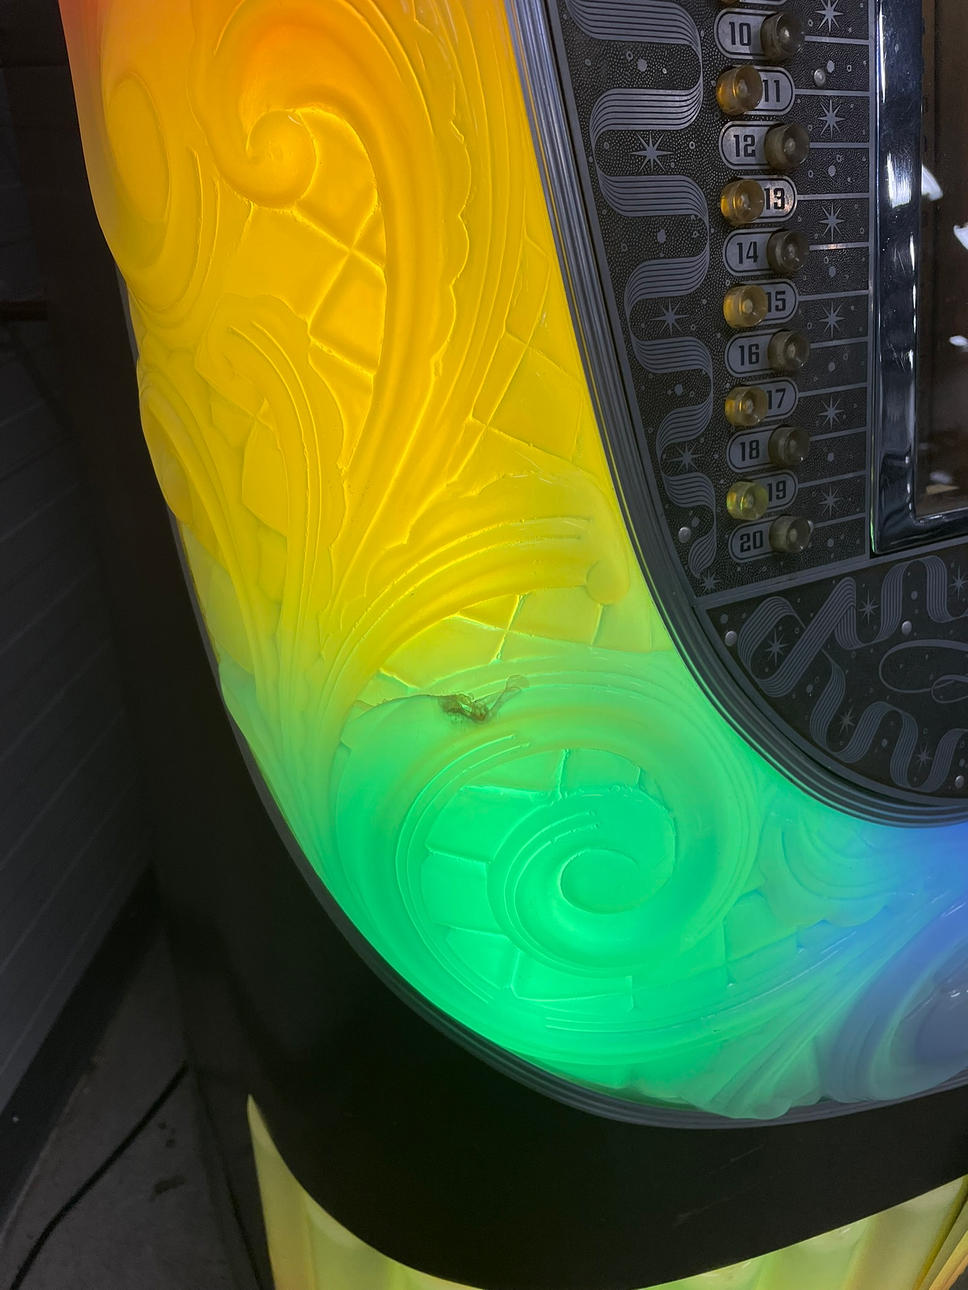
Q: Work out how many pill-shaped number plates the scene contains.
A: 11